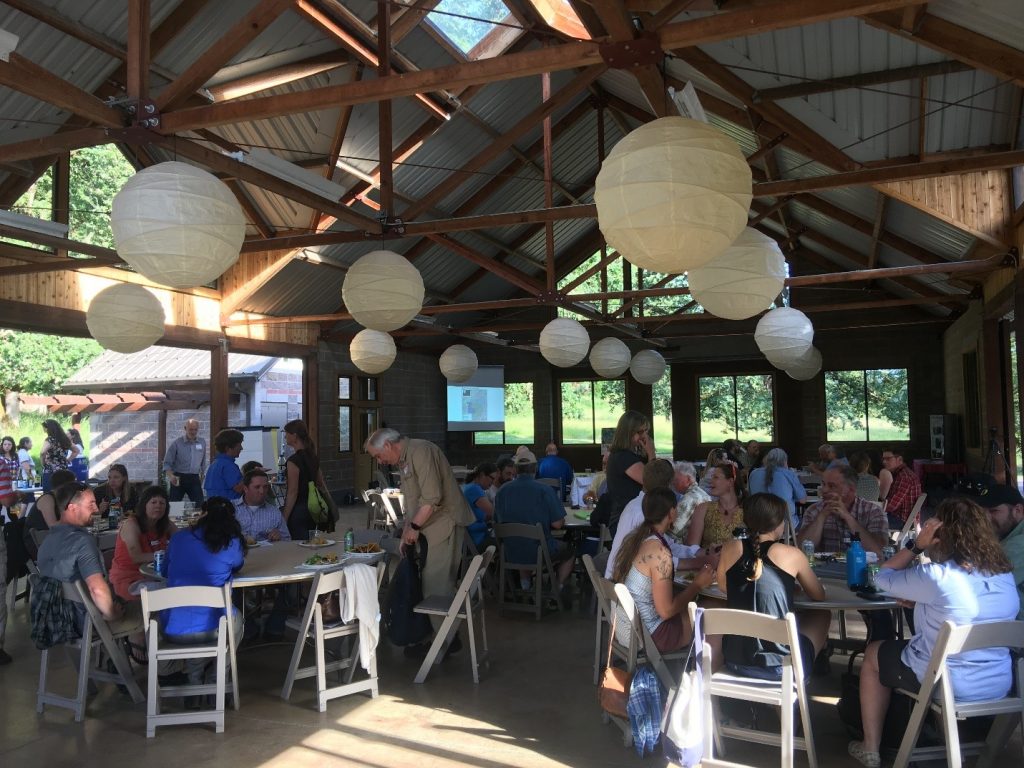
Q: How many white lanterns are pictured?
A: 12